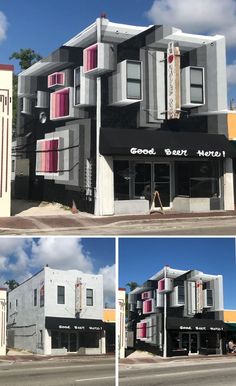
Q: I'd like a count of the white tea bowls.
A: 0